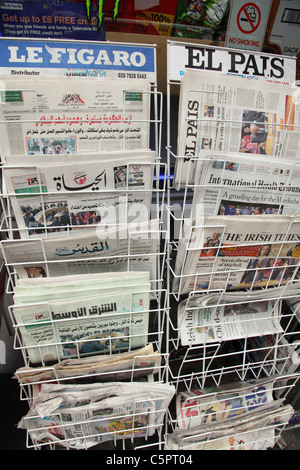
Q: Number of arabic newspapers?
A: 4